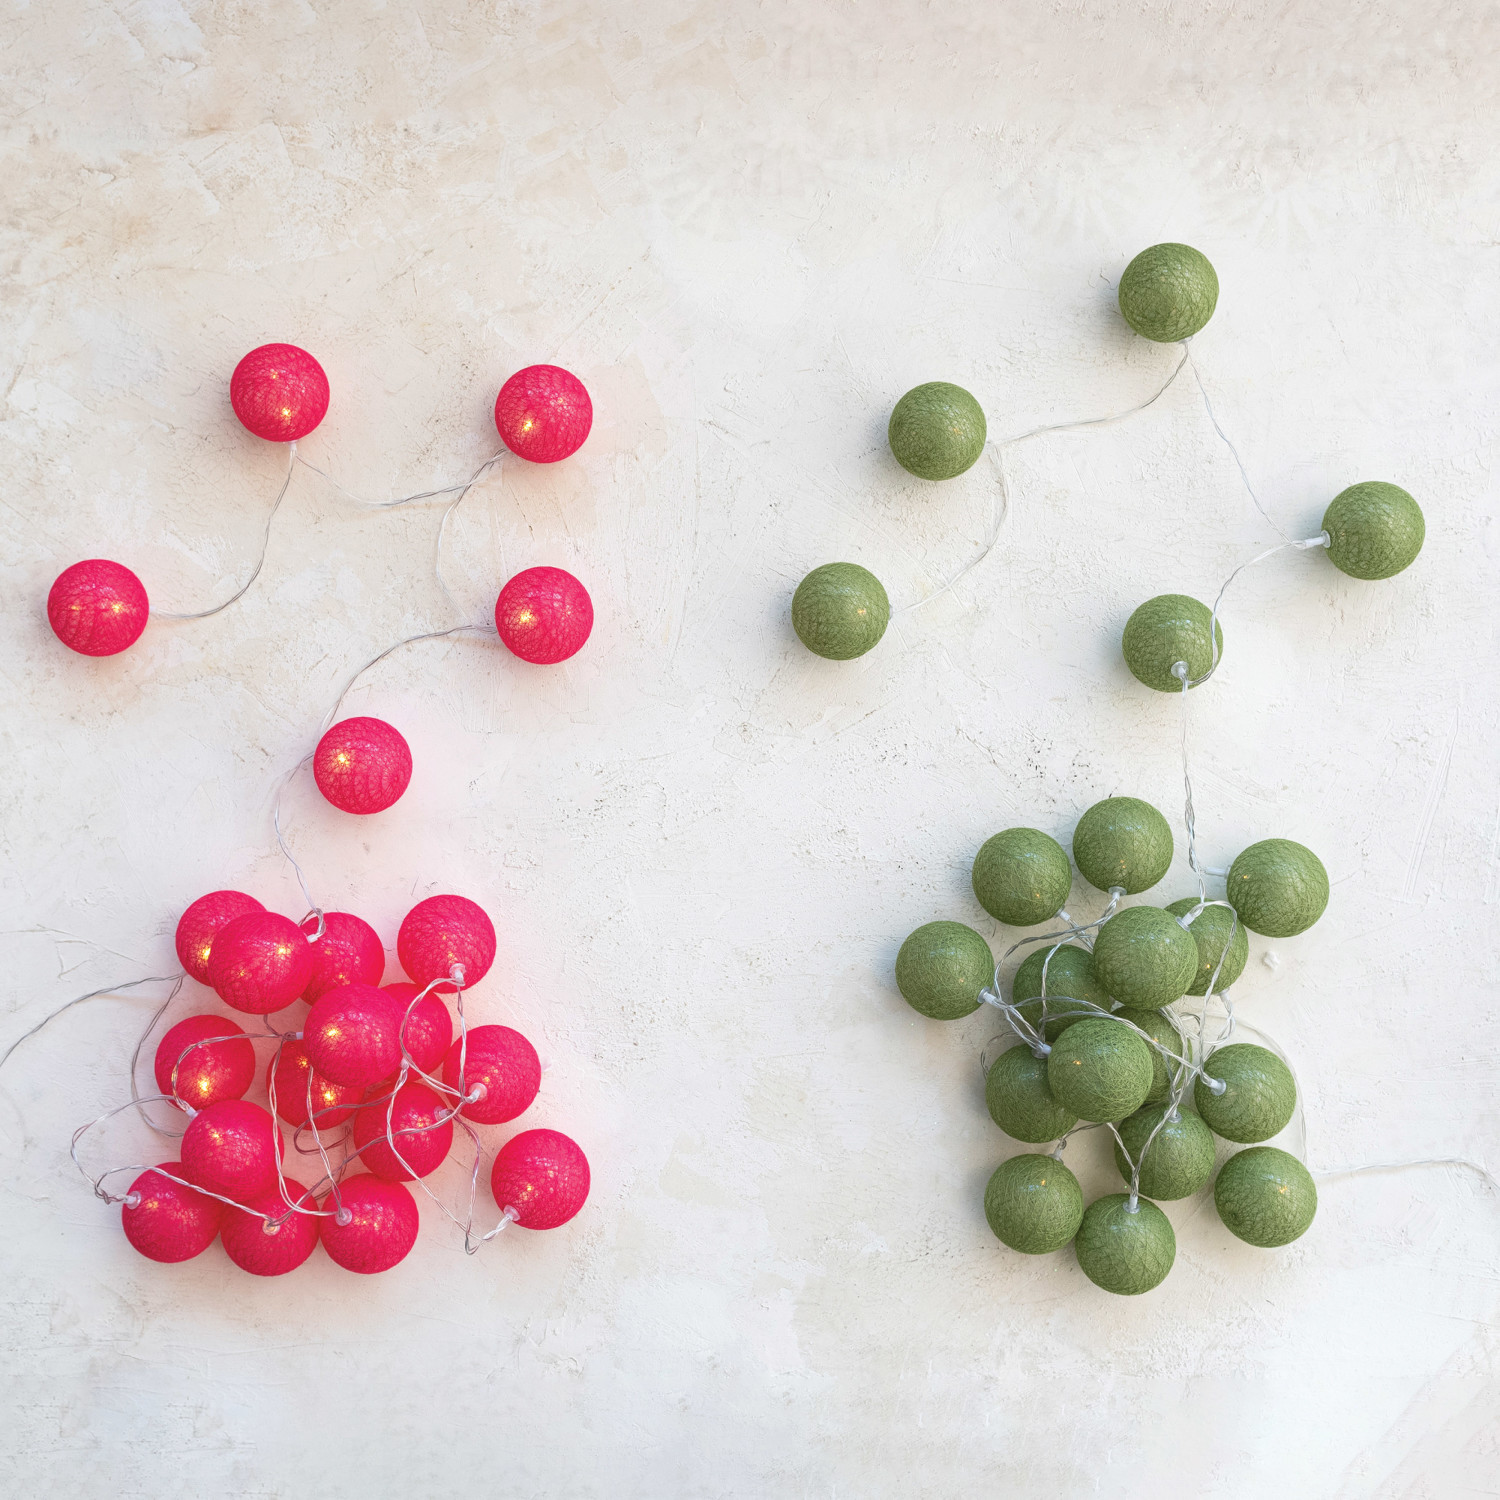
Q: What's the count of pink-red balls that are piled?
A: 15